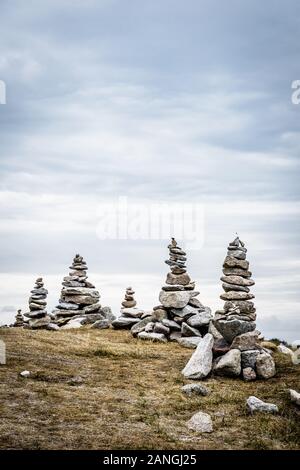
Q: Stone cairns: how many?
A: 6